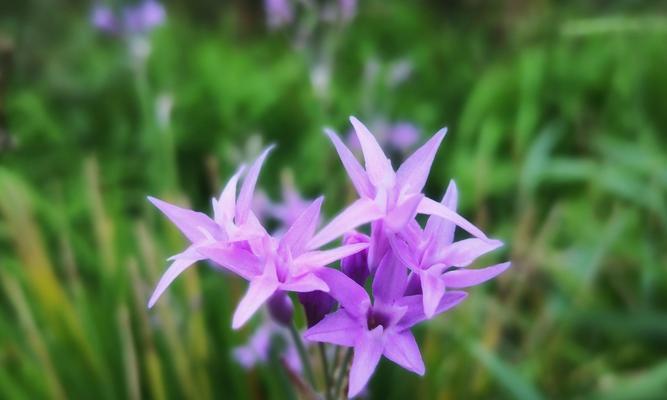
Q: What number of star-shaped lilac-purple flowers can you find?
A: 5